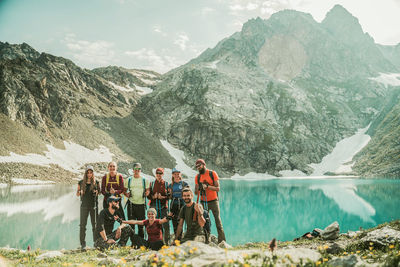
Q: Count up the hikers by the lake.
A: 9